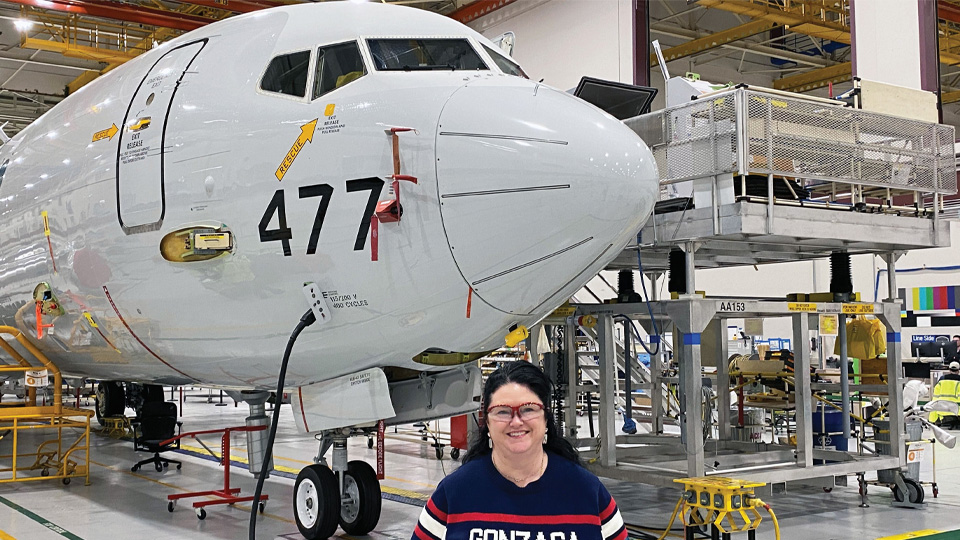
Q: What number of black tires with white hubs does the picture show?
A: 2